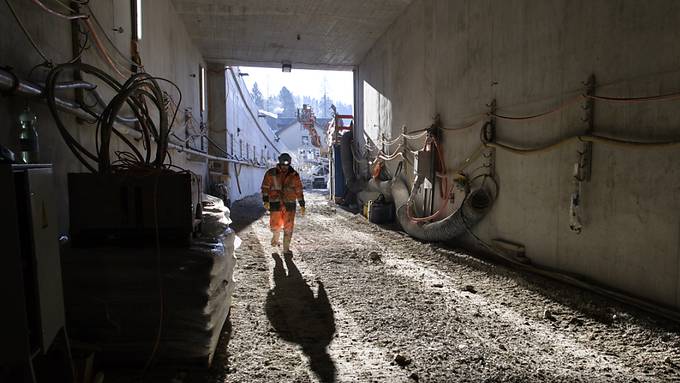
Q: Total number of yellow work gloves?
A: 2